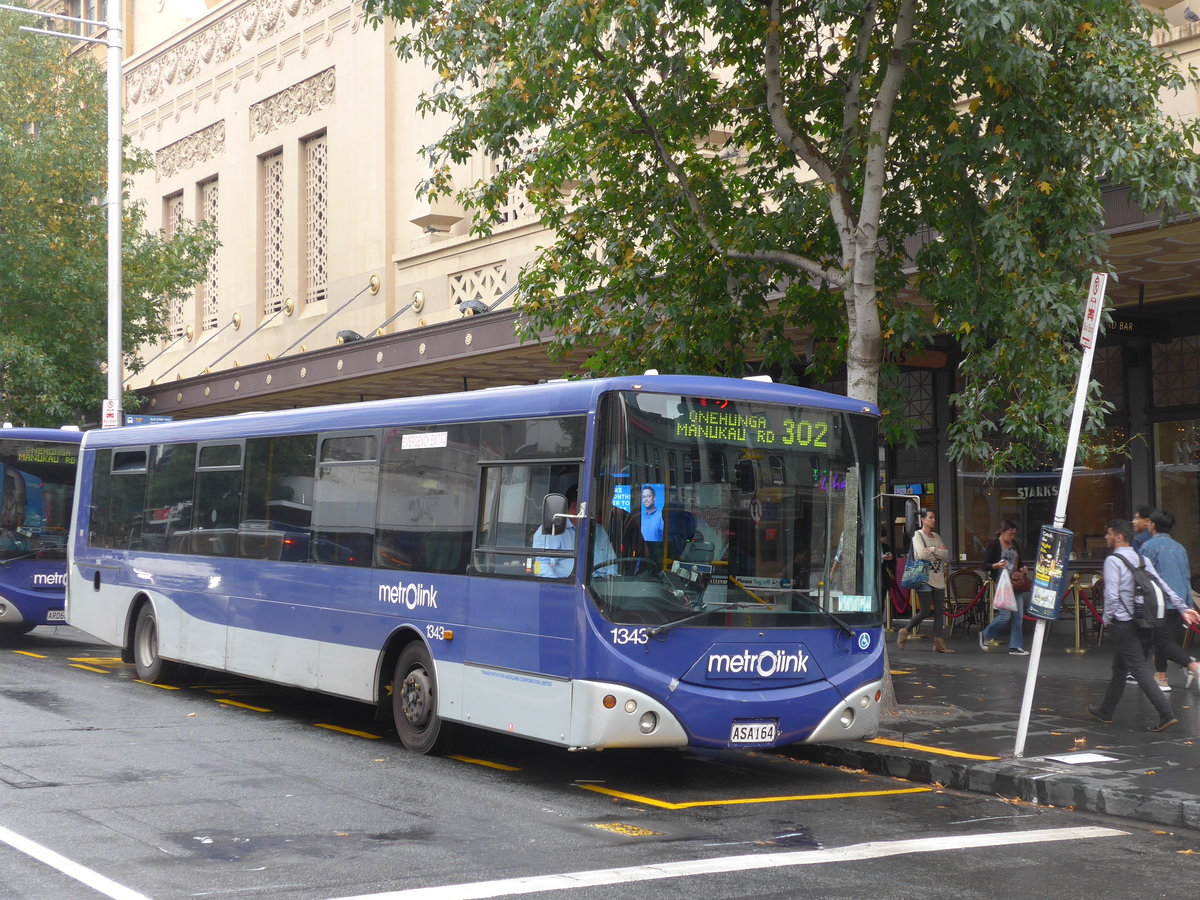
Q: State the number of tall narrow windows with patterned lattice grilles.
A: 4